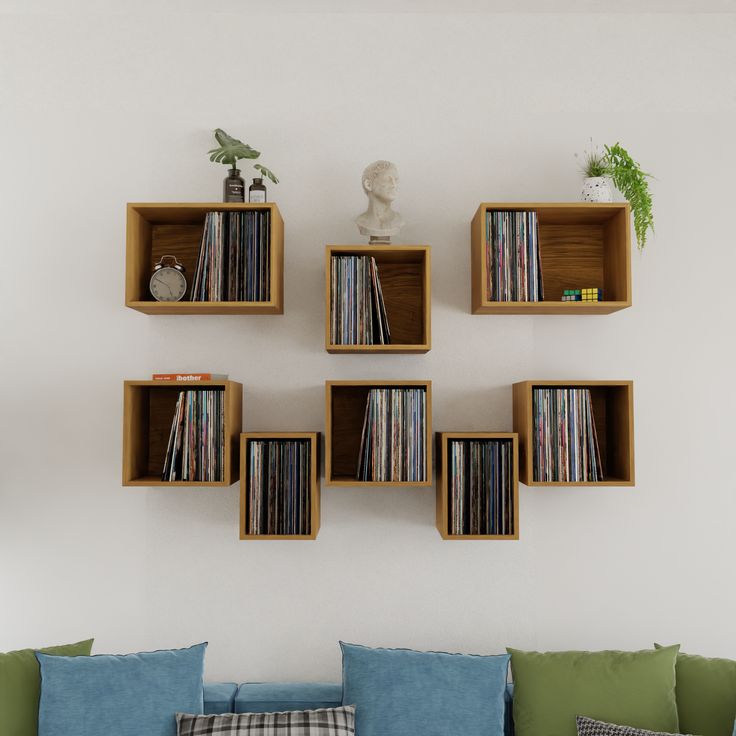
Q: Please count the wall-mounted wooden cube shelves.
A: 8